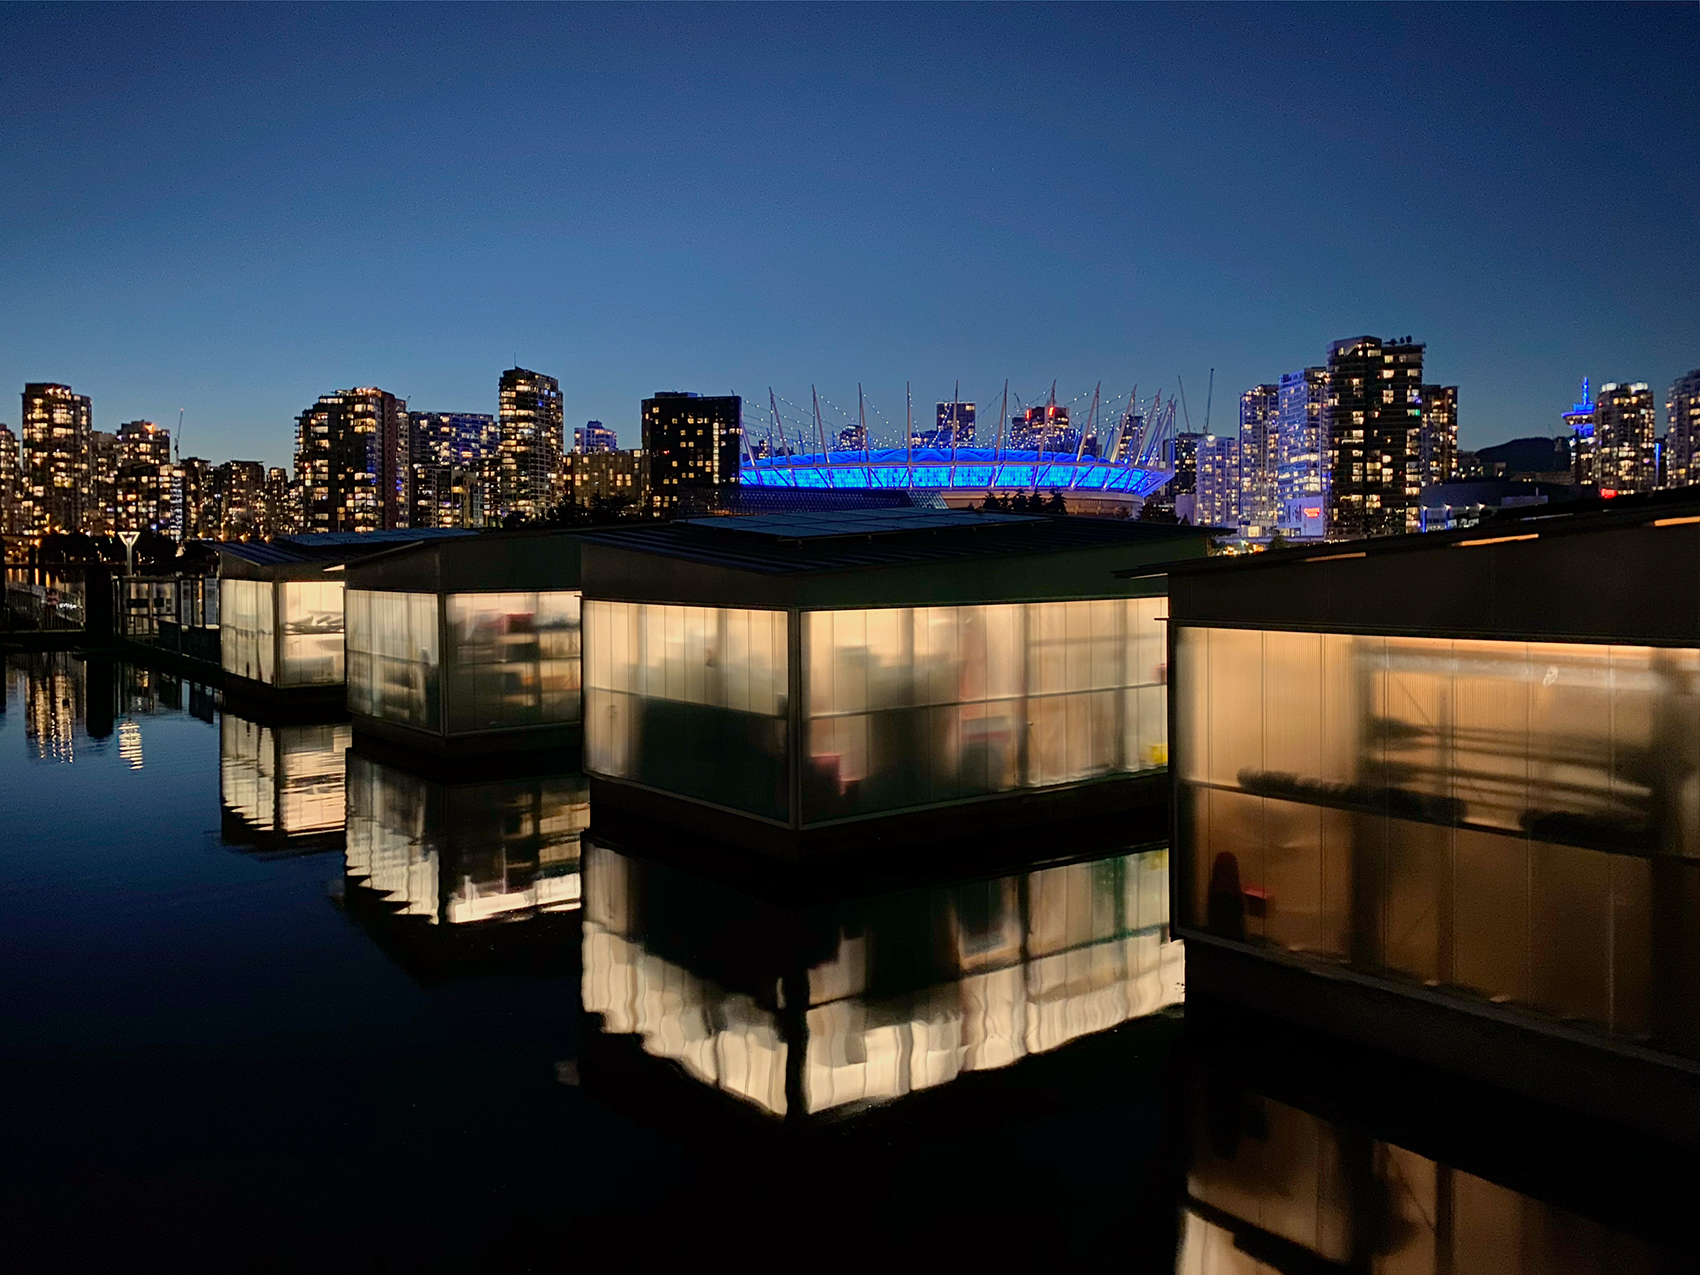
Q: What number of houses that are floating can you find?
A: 4